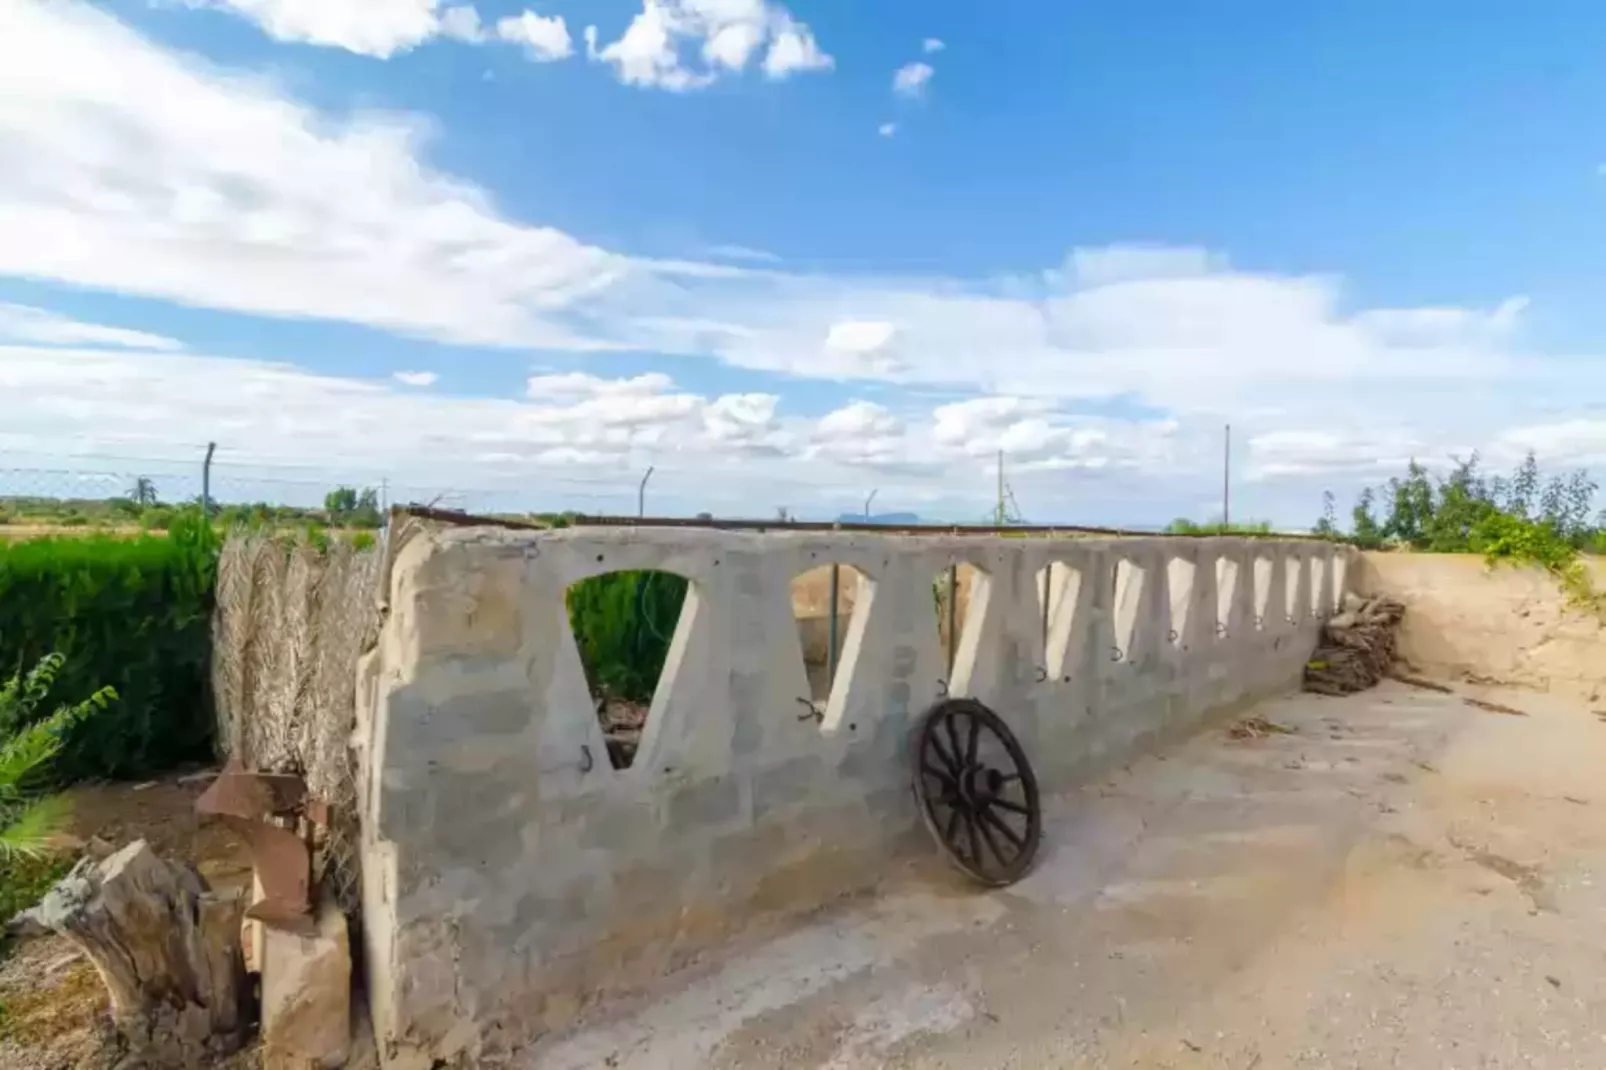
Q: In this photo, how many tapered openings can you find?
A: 11